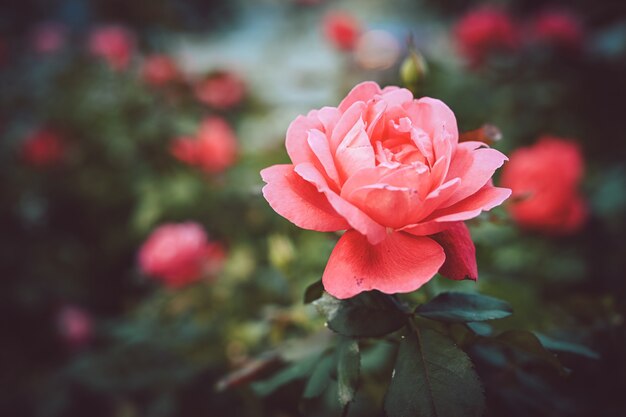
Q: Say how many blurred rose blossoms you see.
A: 12